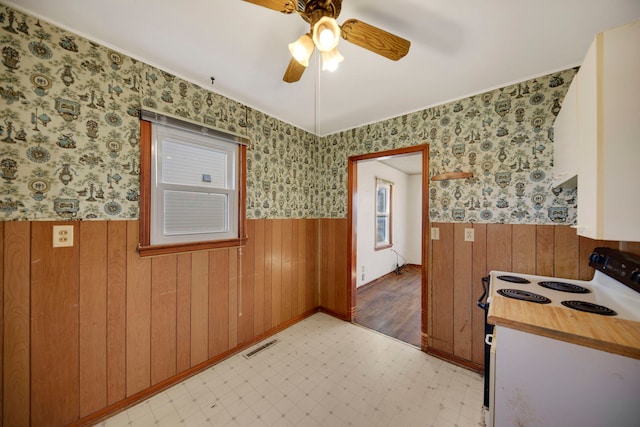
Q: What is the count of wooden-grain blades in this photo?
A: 3